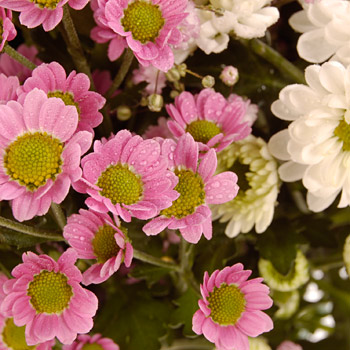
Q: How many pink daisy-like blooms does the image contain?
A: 13